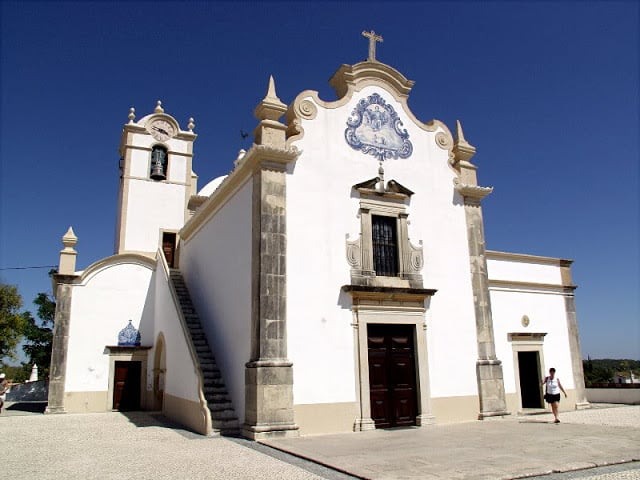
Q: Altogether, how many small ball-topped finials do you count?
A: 3